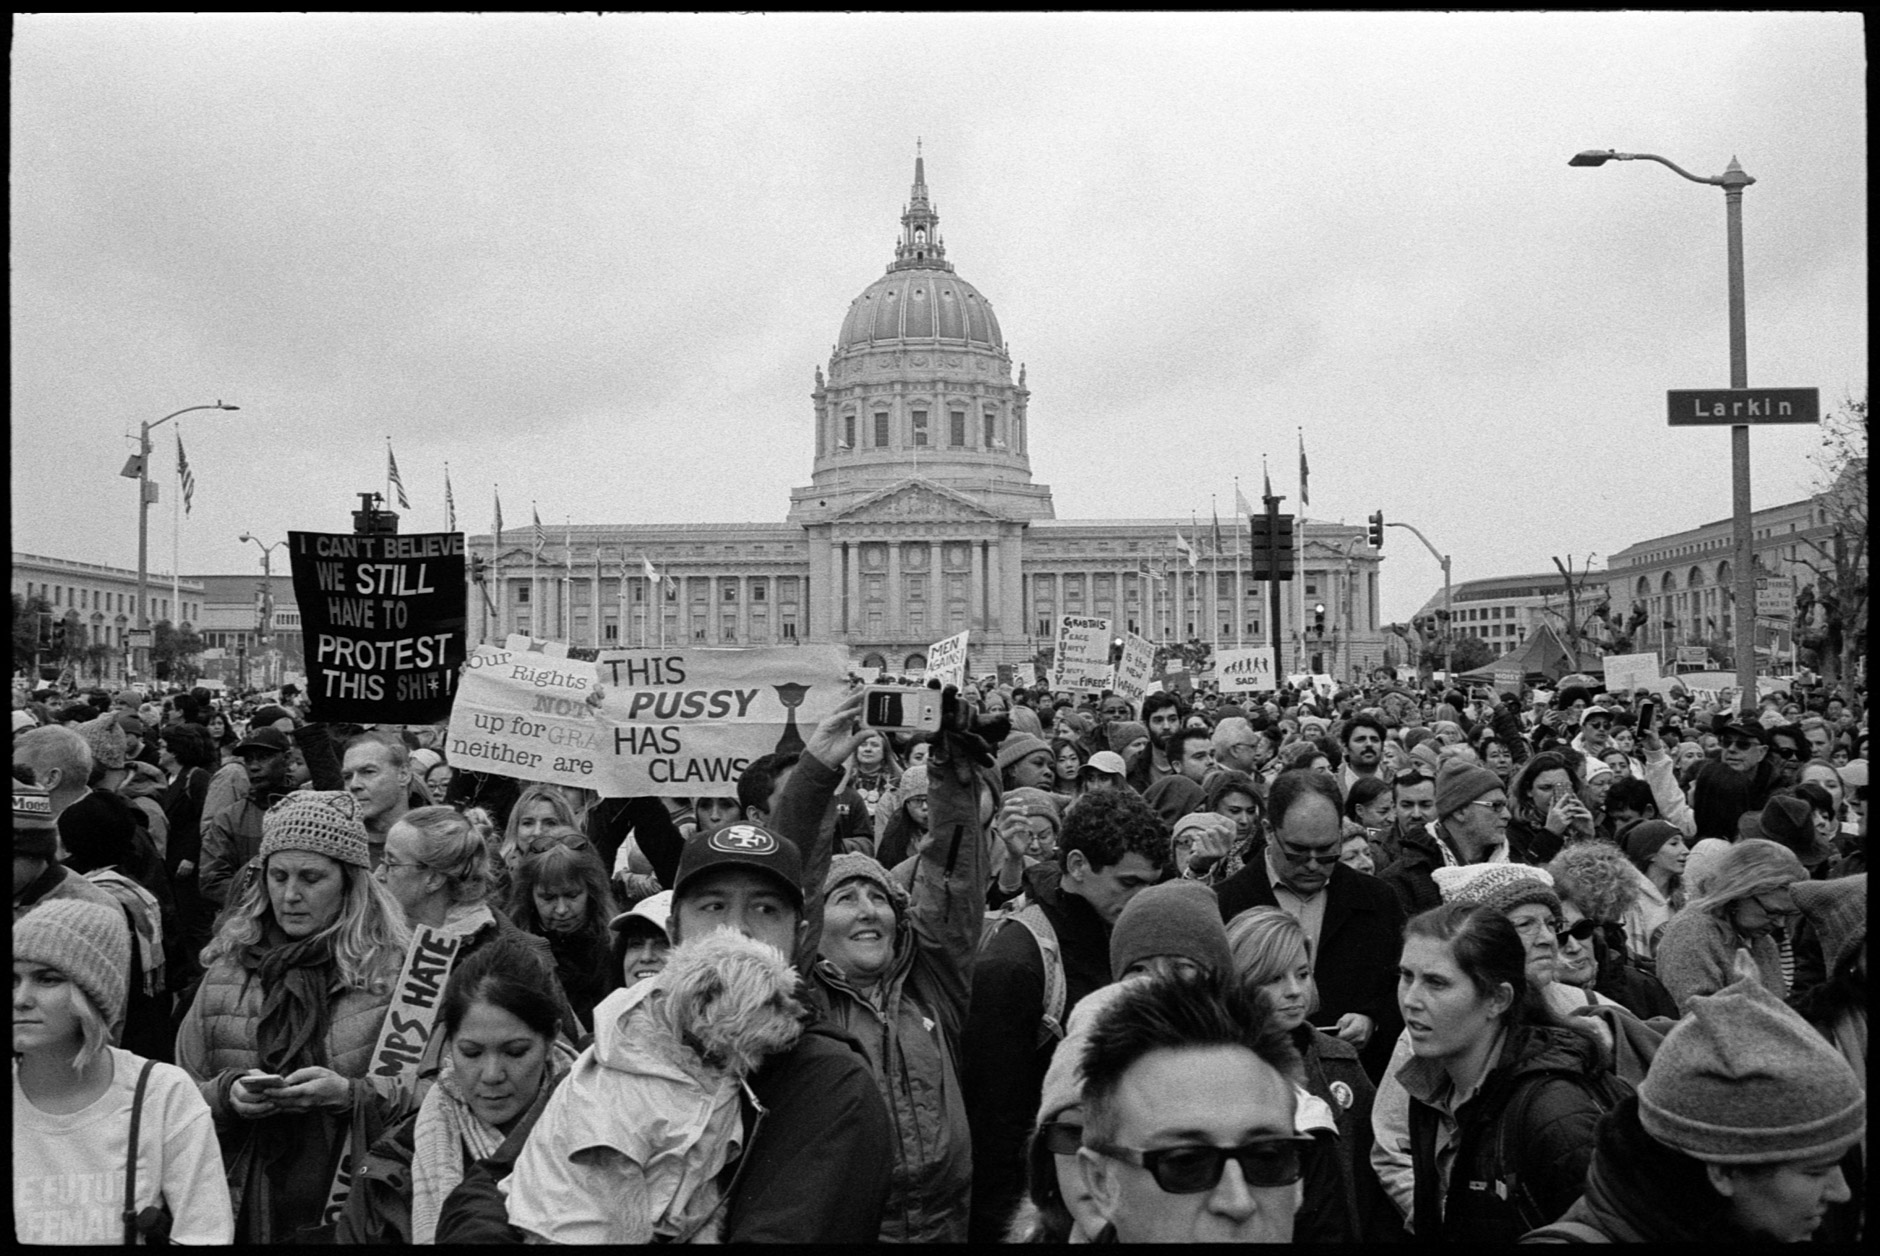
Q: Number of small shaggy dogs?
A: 1